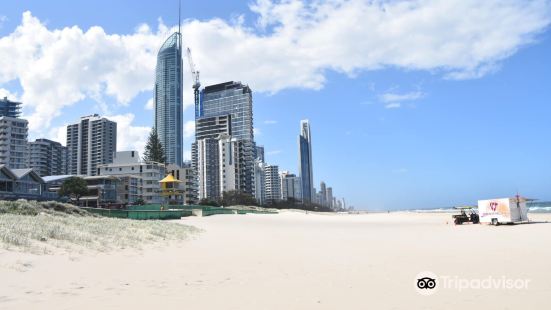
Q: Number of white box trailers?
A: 1